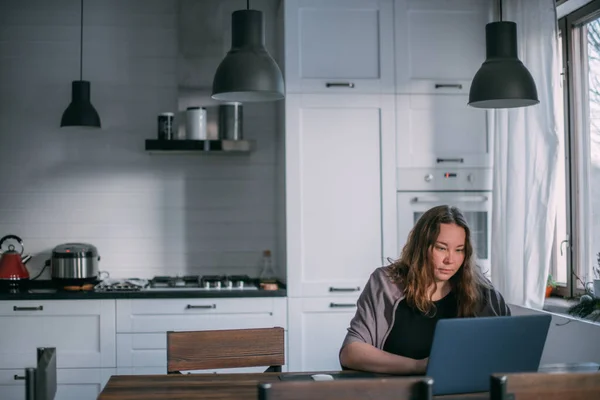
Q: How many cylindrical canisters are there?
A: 3